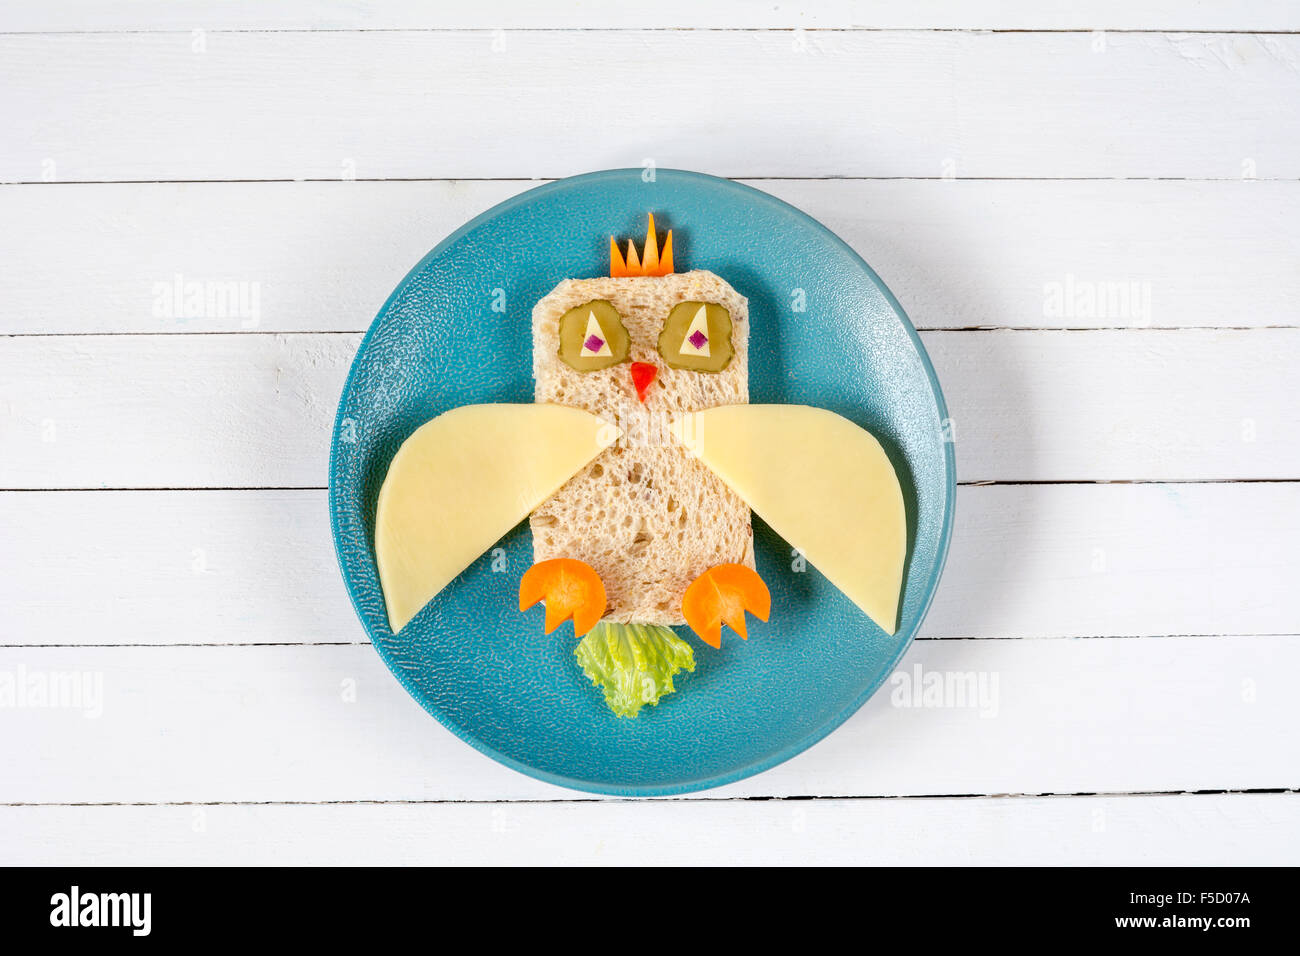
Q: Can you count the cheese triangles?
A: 2